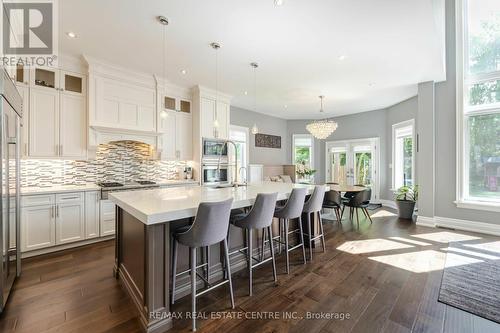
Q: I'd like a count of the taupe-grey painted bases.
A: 1